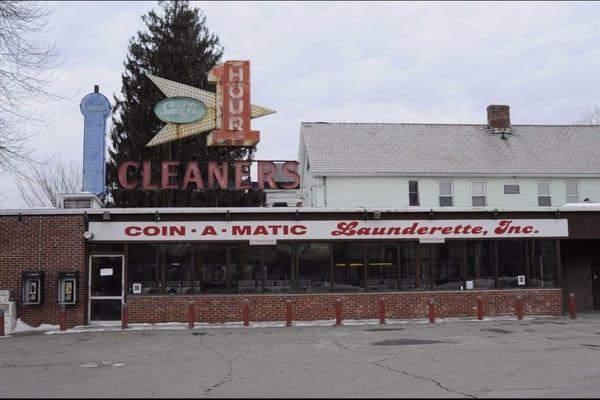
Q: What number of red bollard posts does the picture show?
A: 12